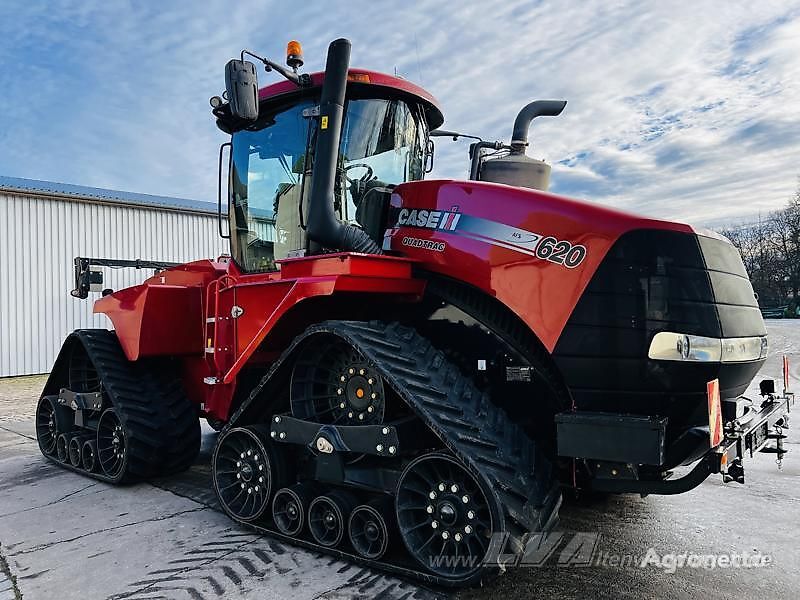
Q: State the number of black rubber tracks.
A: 2